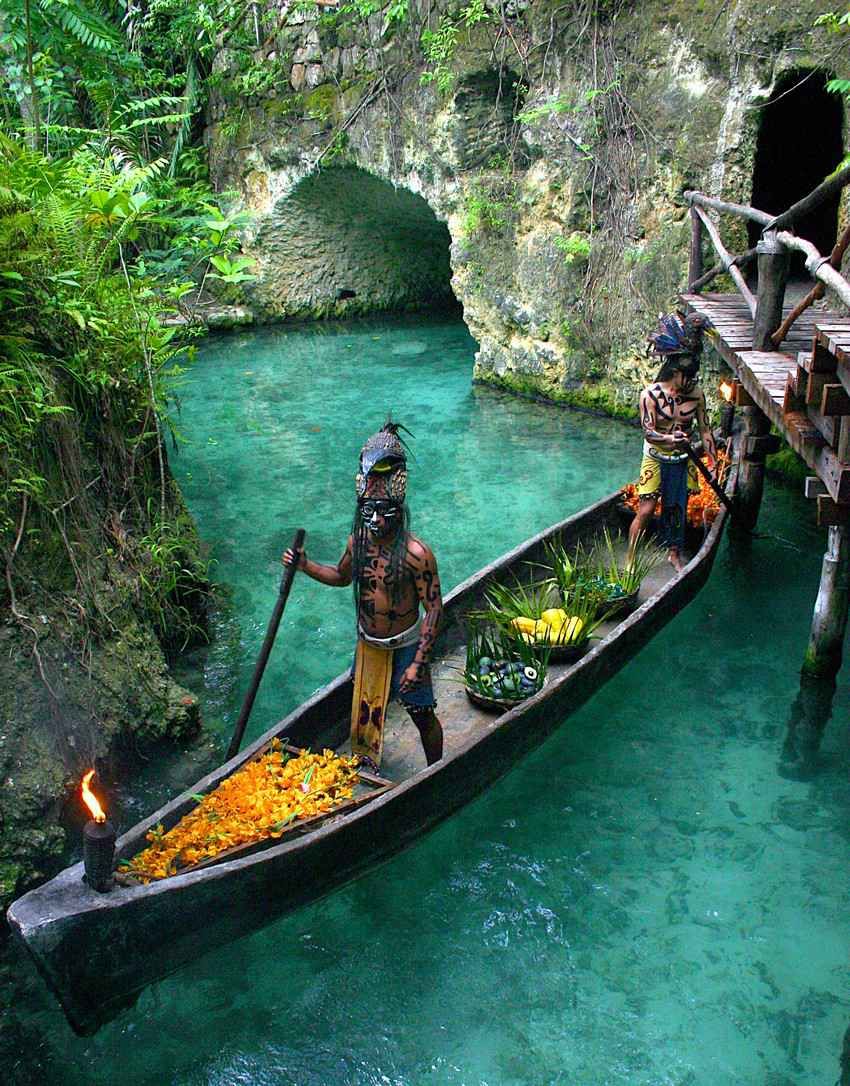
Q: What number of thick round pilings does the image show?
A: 2